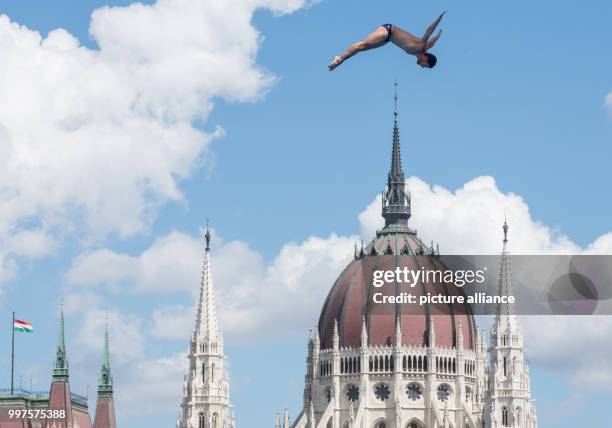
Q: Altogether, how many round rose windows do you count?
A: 4